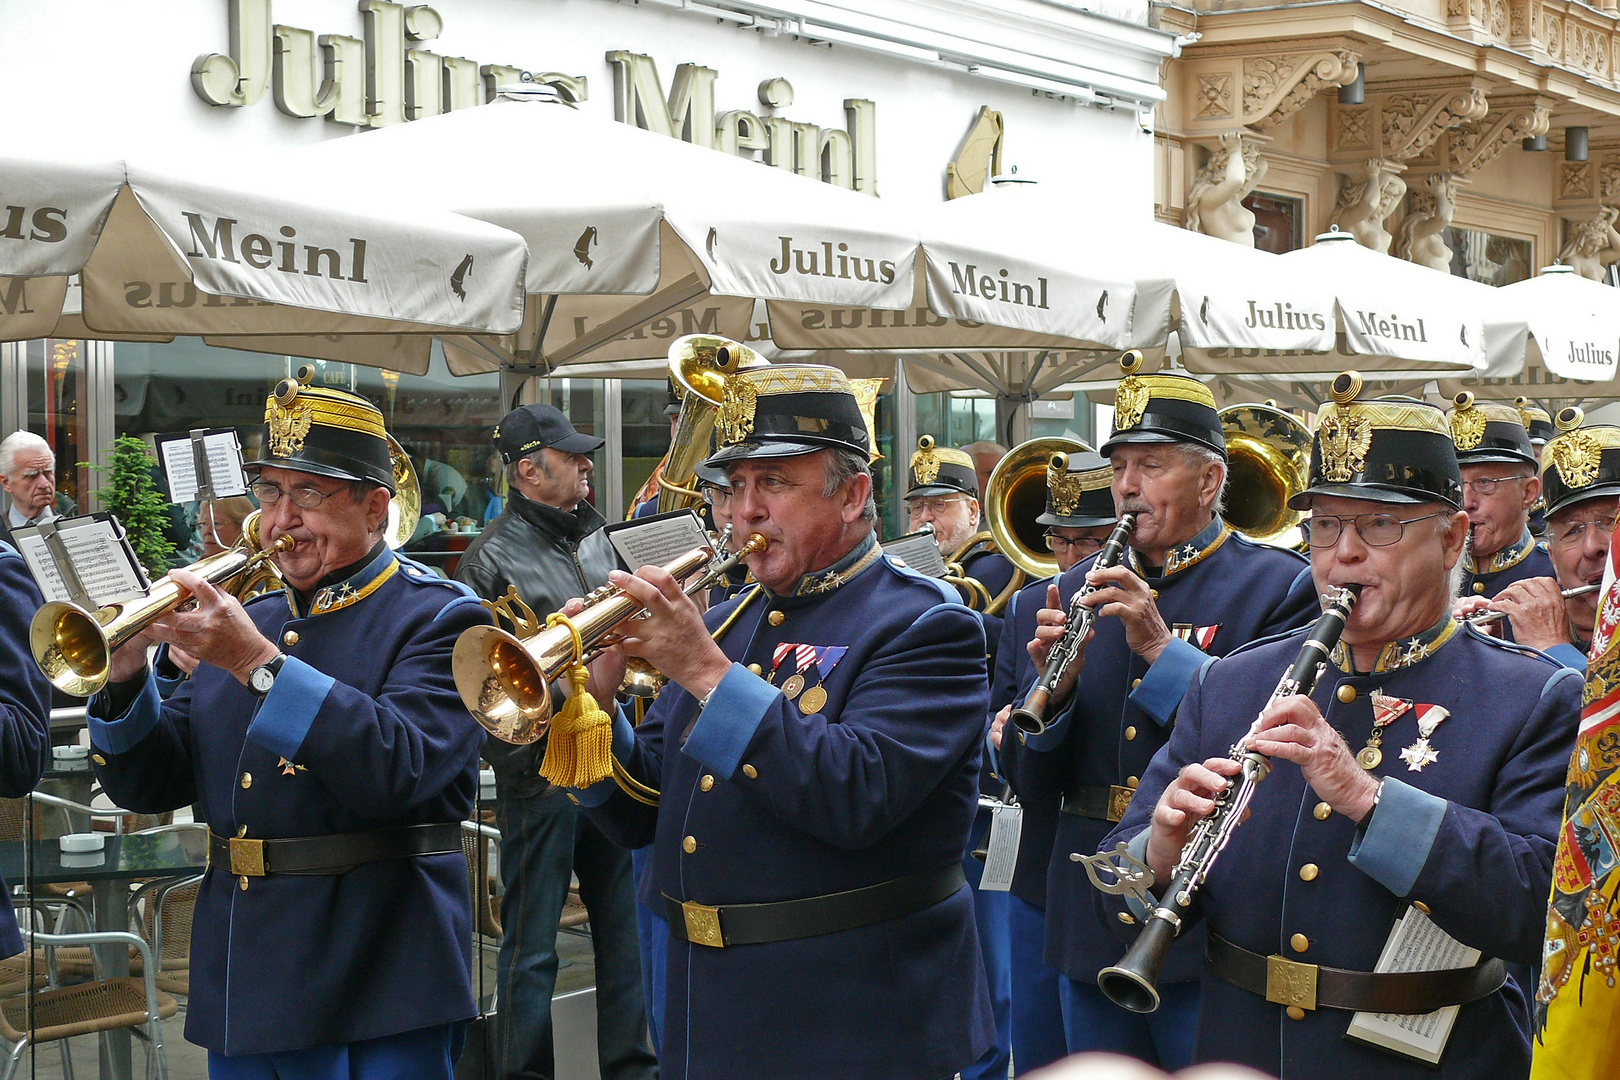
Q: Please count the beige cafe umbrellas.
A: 5